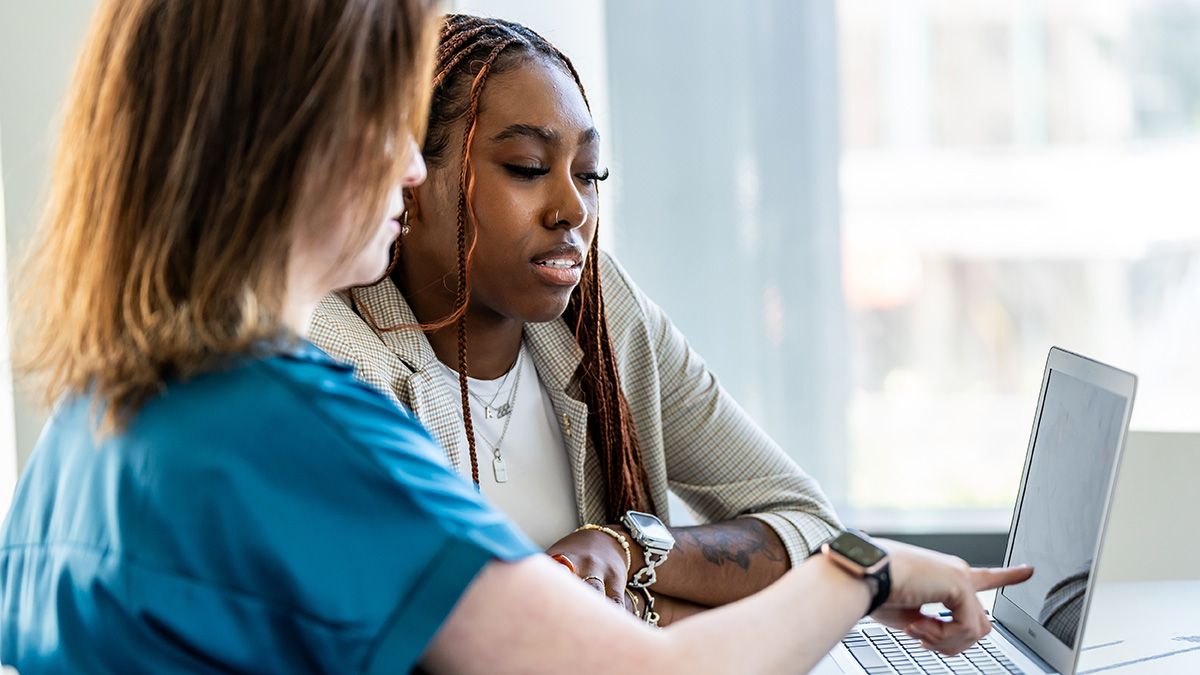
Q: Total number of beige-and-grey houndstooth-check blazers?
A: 1